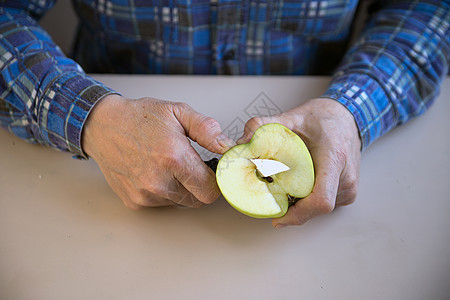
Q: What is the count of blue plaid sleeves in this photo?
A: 2